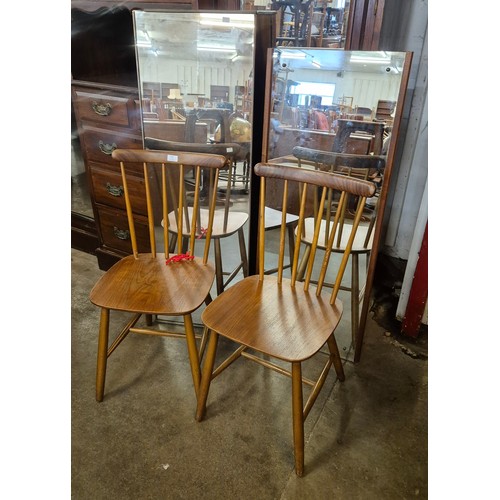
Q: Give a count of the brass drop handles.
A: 4